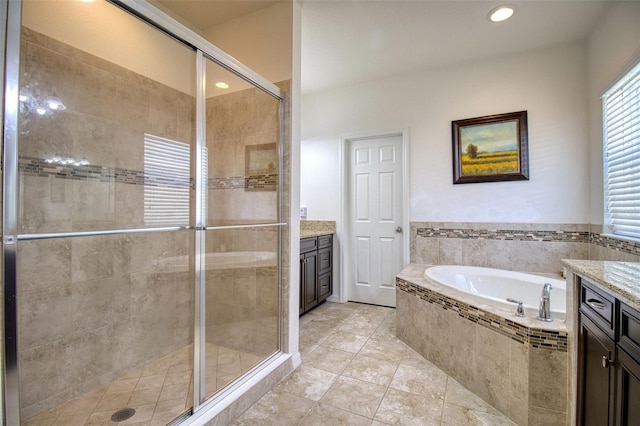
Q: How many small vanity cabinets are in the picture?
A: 2